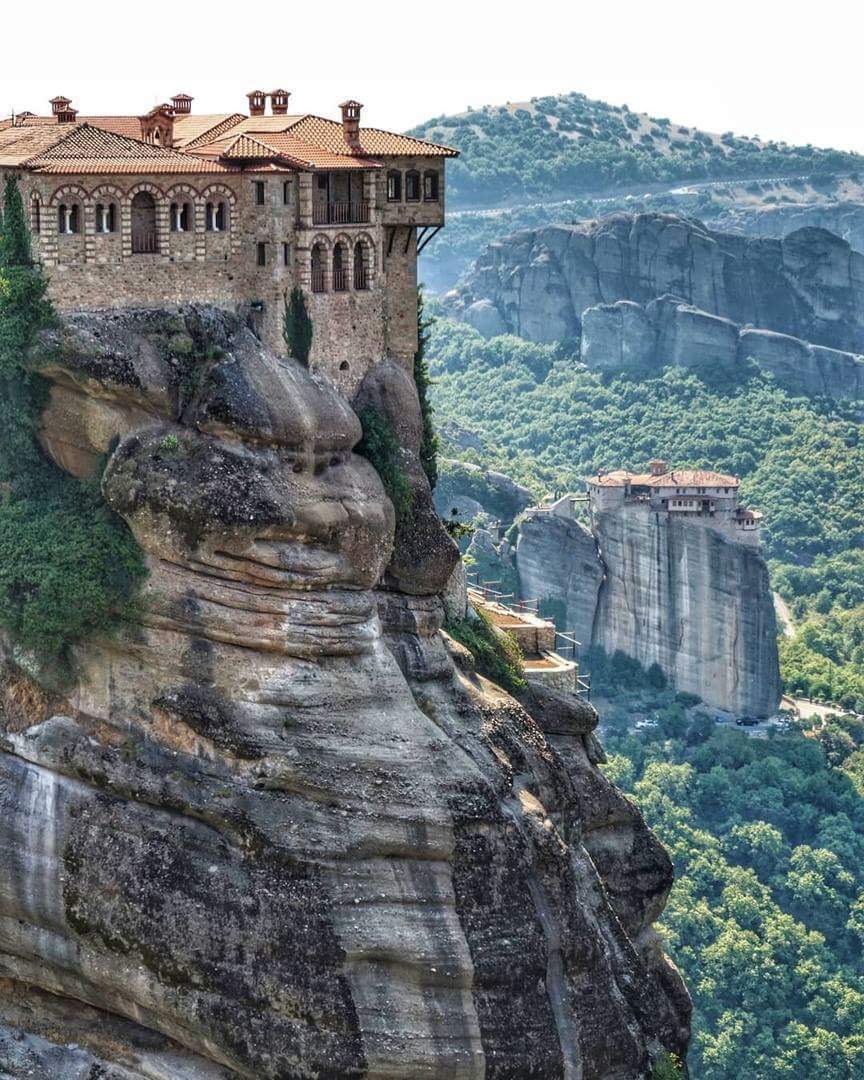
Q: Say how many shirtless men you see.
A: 0